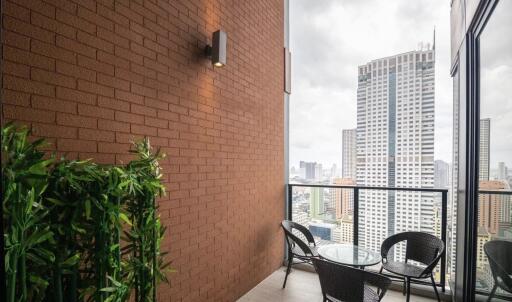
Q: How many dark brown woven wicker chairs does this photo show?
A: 3